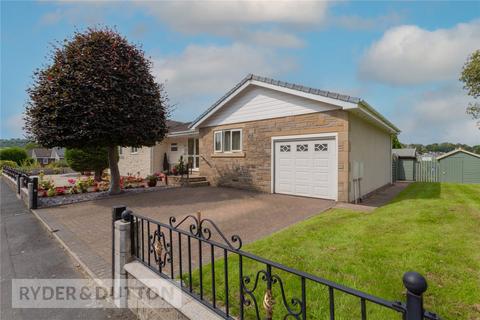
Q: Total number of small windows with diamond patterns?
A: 3